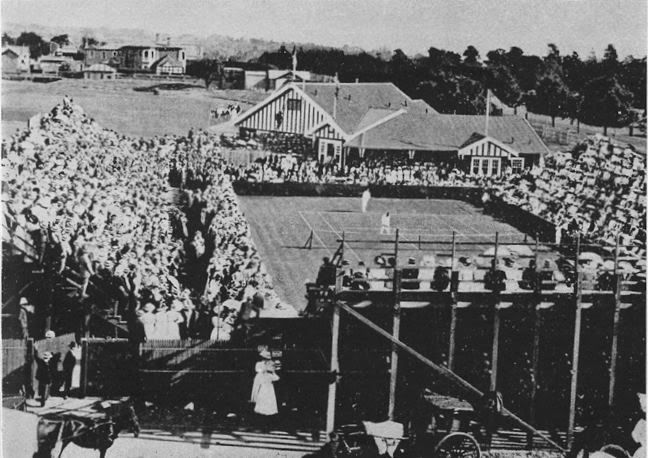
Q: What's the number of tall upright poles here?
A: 7